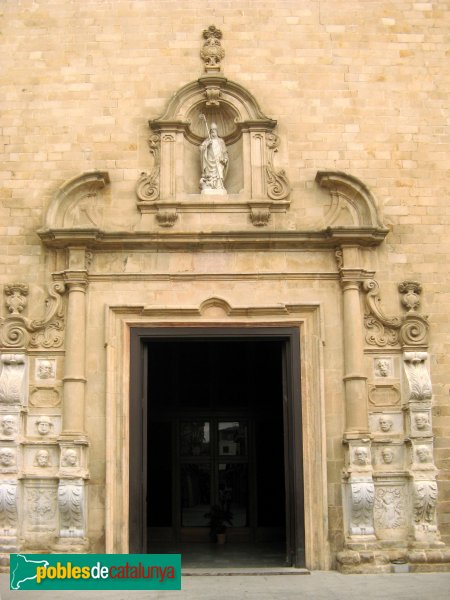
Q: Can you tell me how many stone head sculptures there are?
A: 12